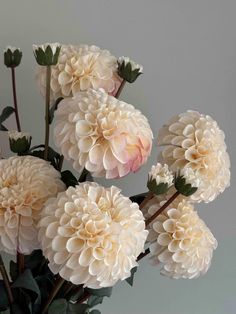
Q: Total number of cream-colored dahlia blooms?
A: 6